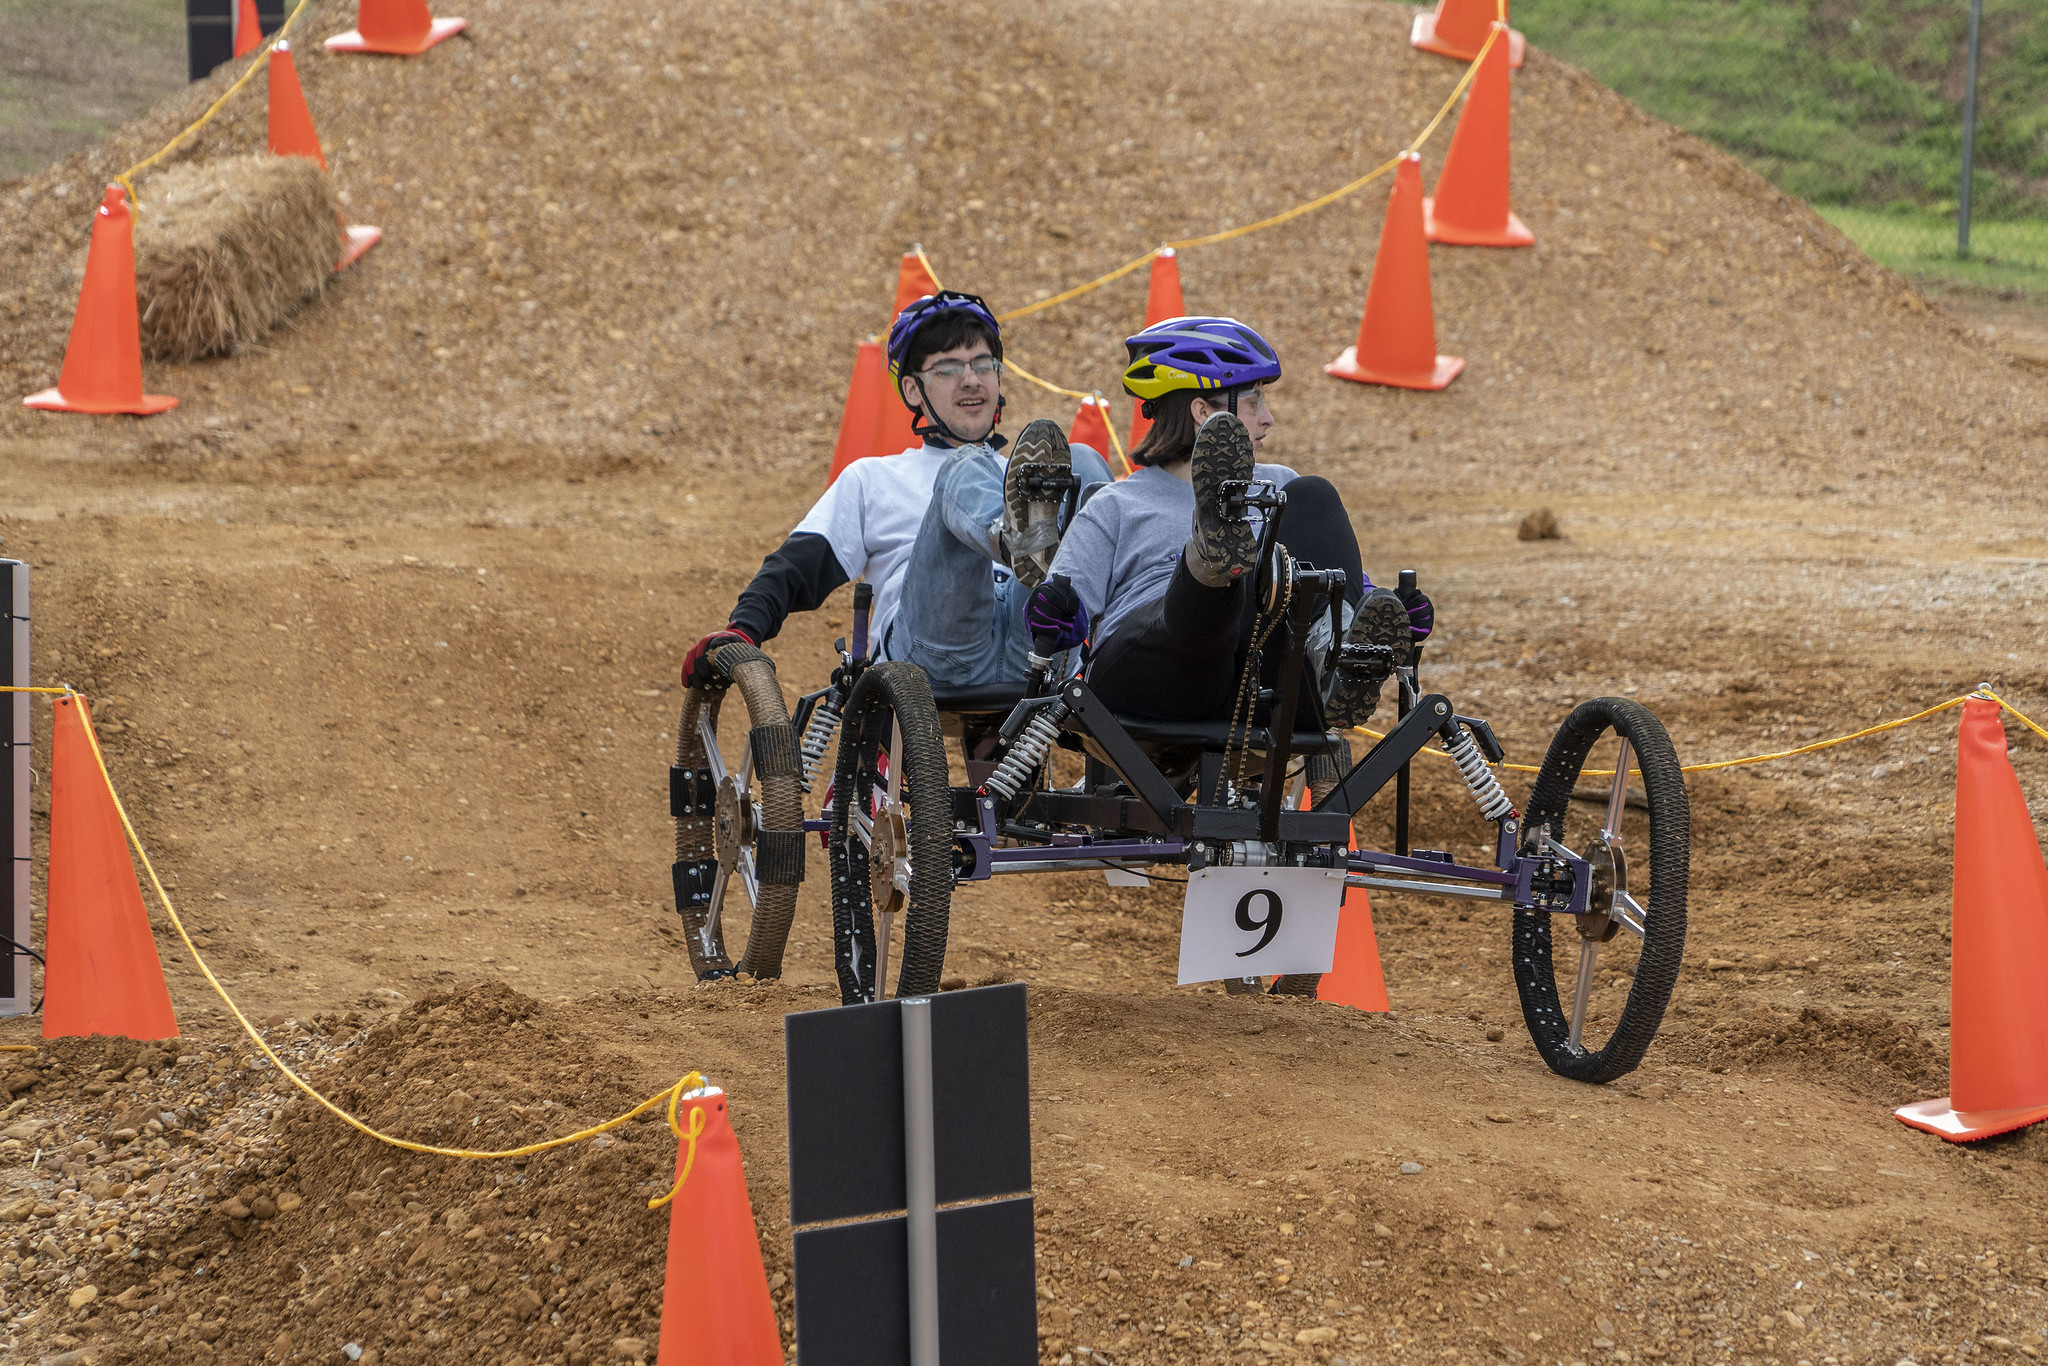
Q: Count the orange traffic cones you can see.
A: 15